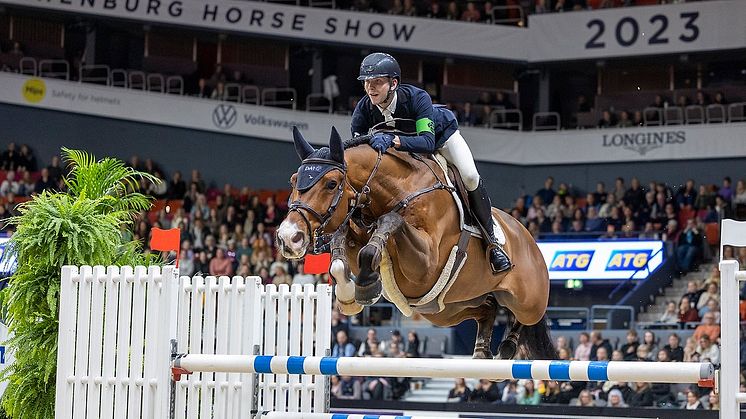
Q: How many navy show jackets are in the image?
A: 1